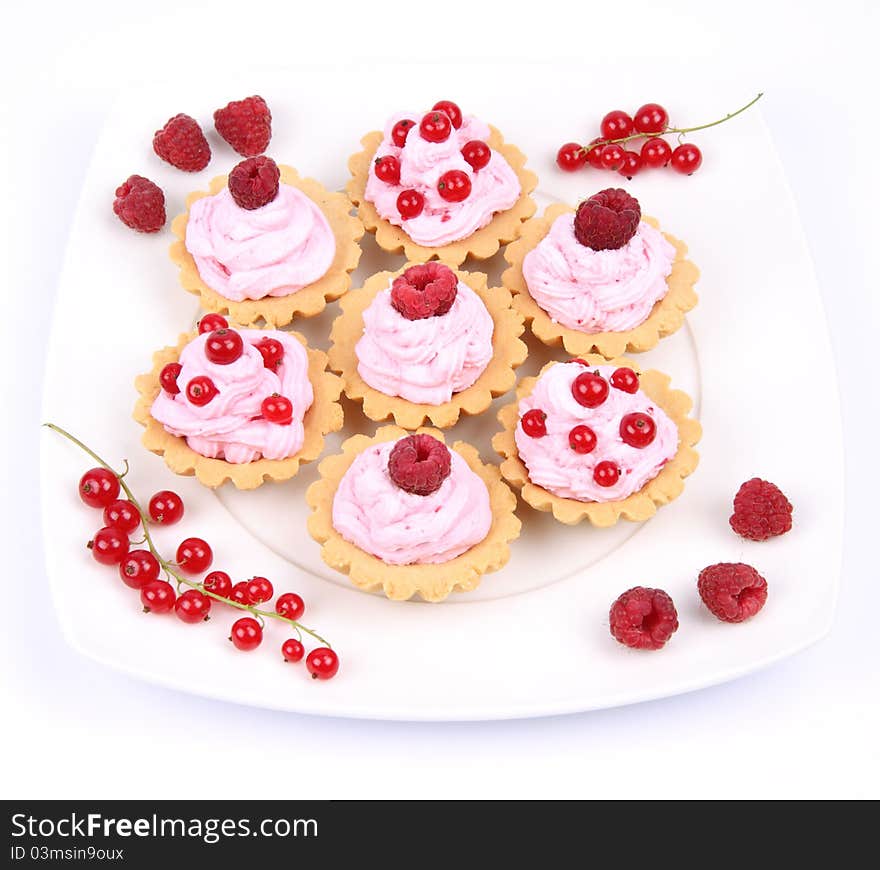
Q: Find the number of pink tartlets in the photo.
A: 7